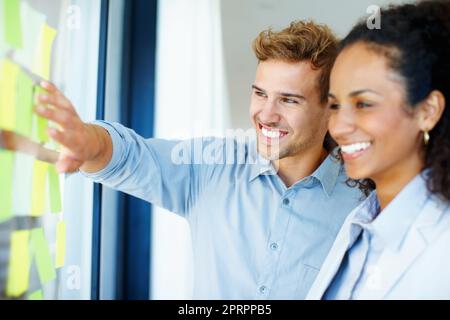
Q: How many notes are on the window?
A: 12